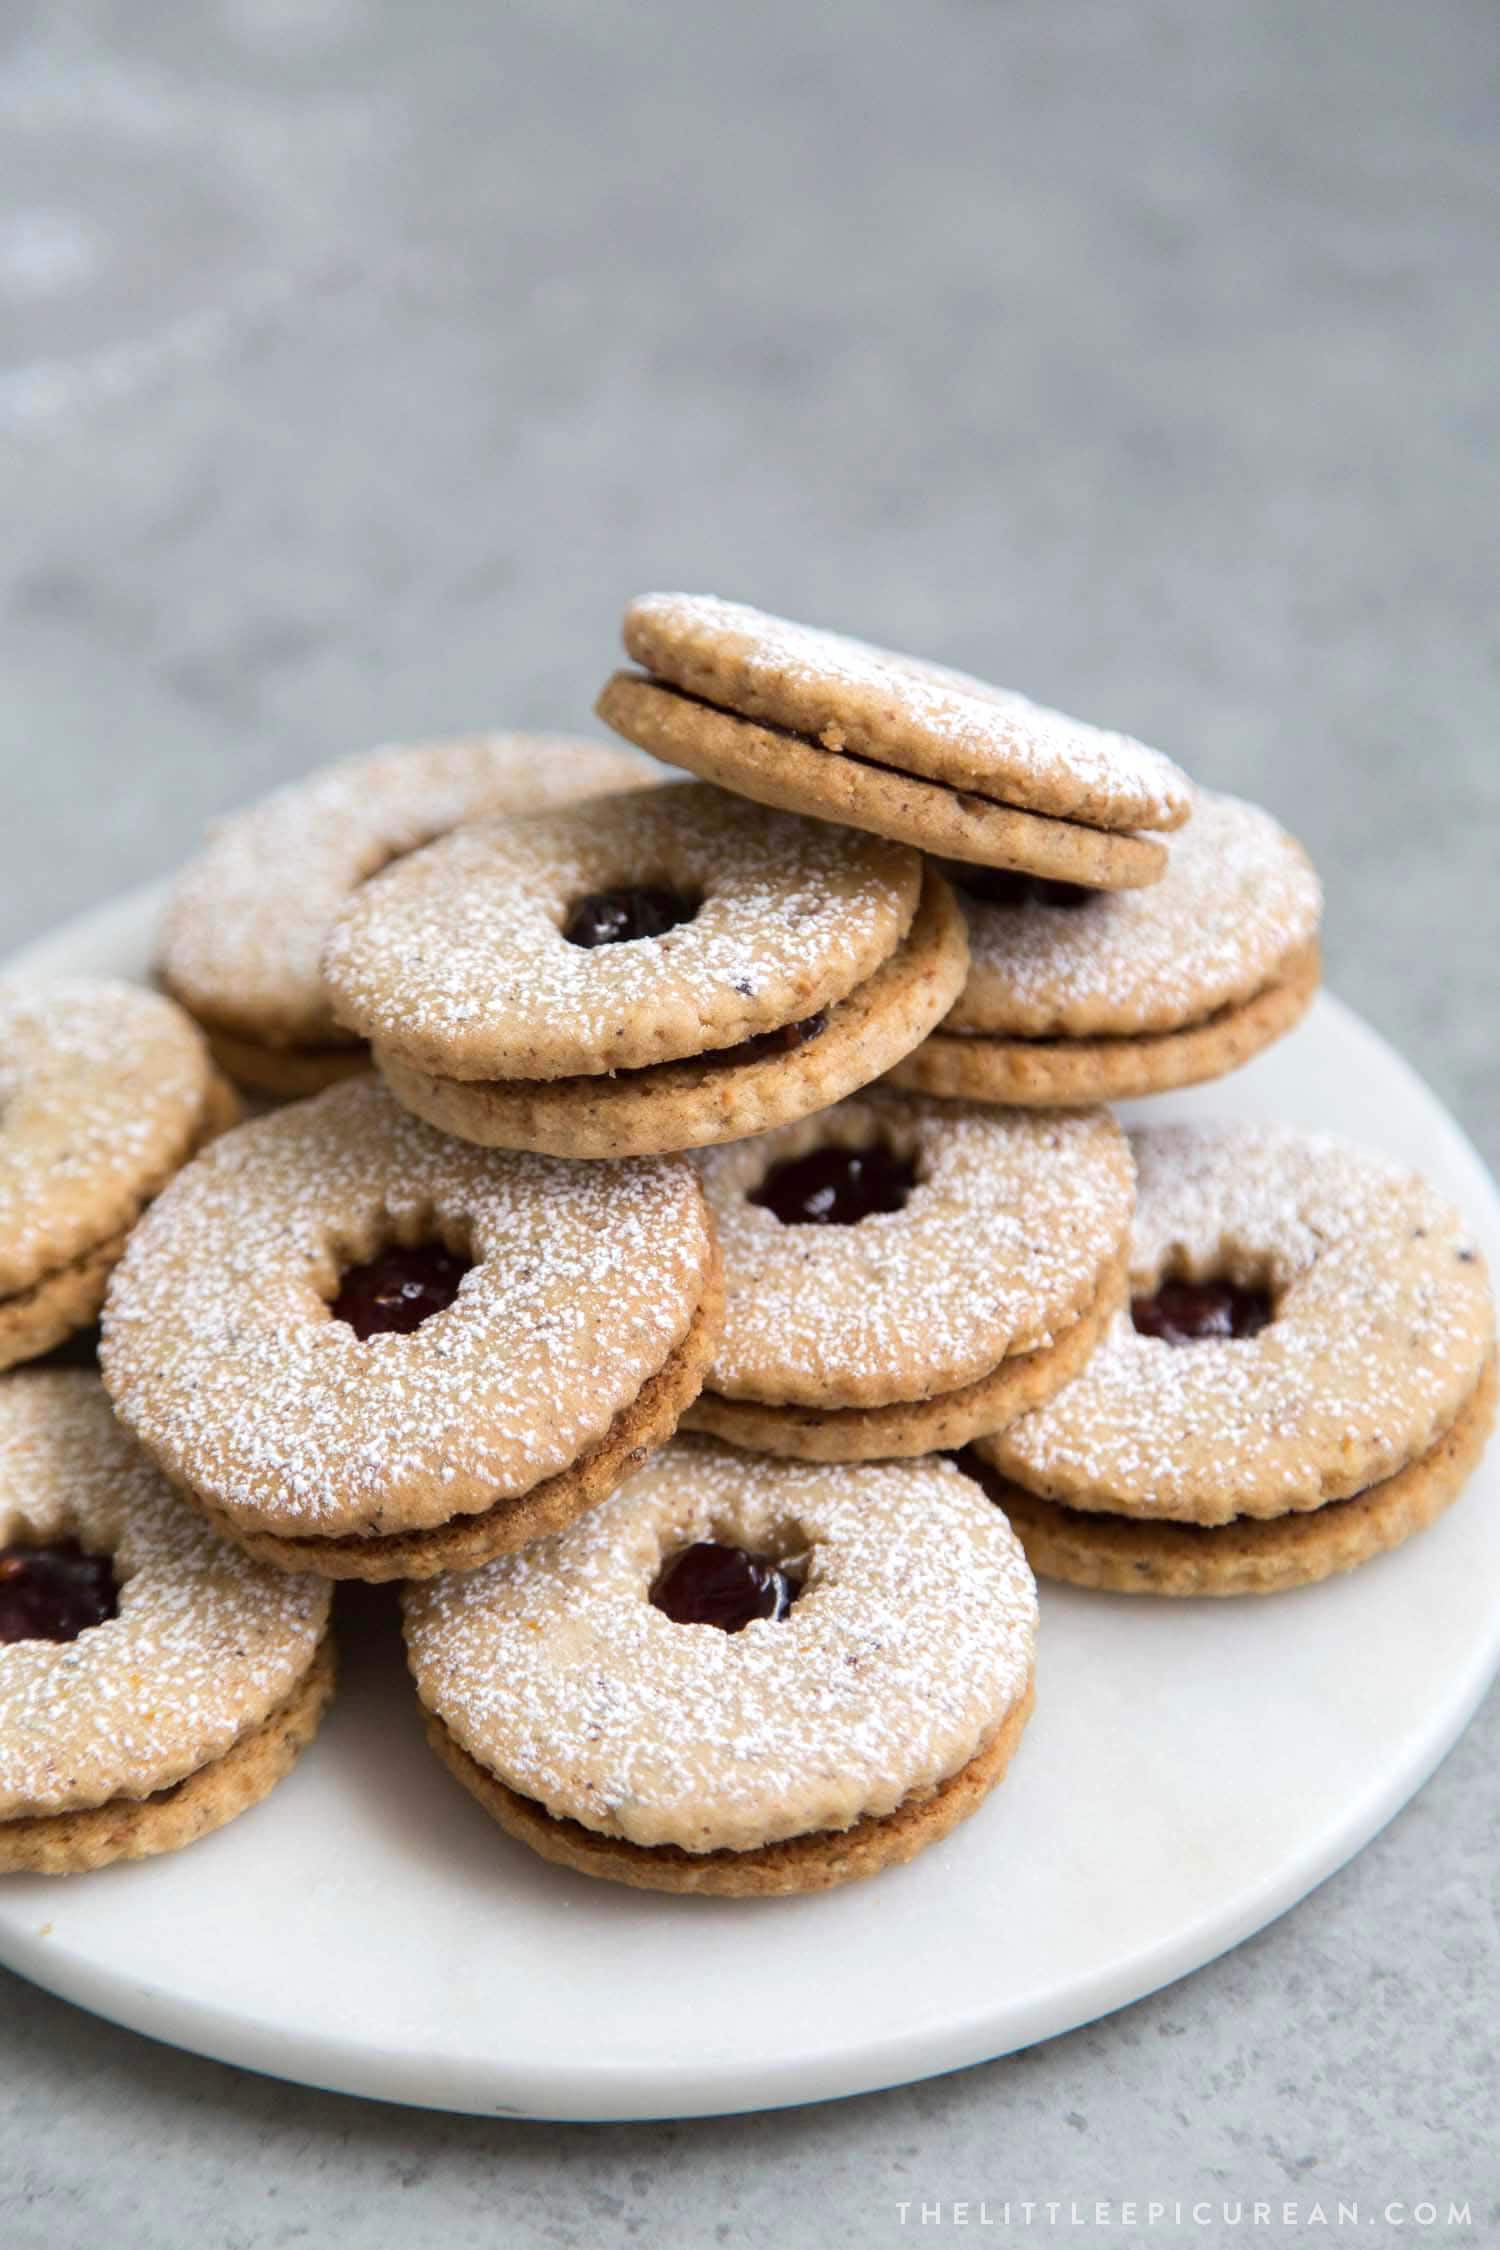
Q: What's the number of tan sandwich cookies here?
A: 10